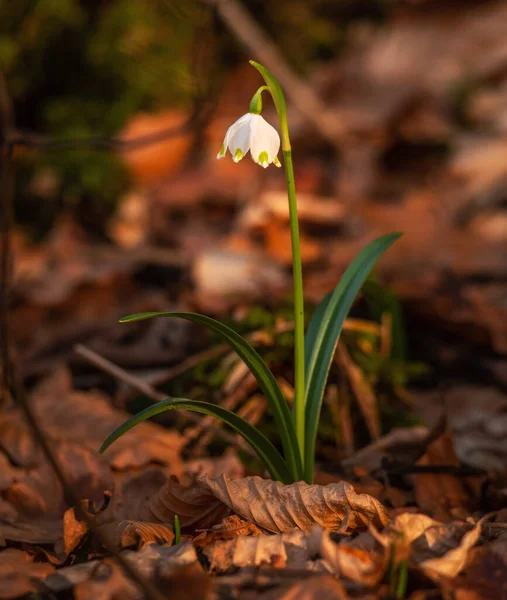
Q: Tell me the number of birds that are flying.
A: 0